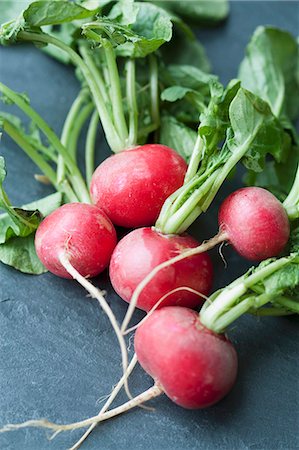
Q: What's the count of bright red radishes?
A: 5